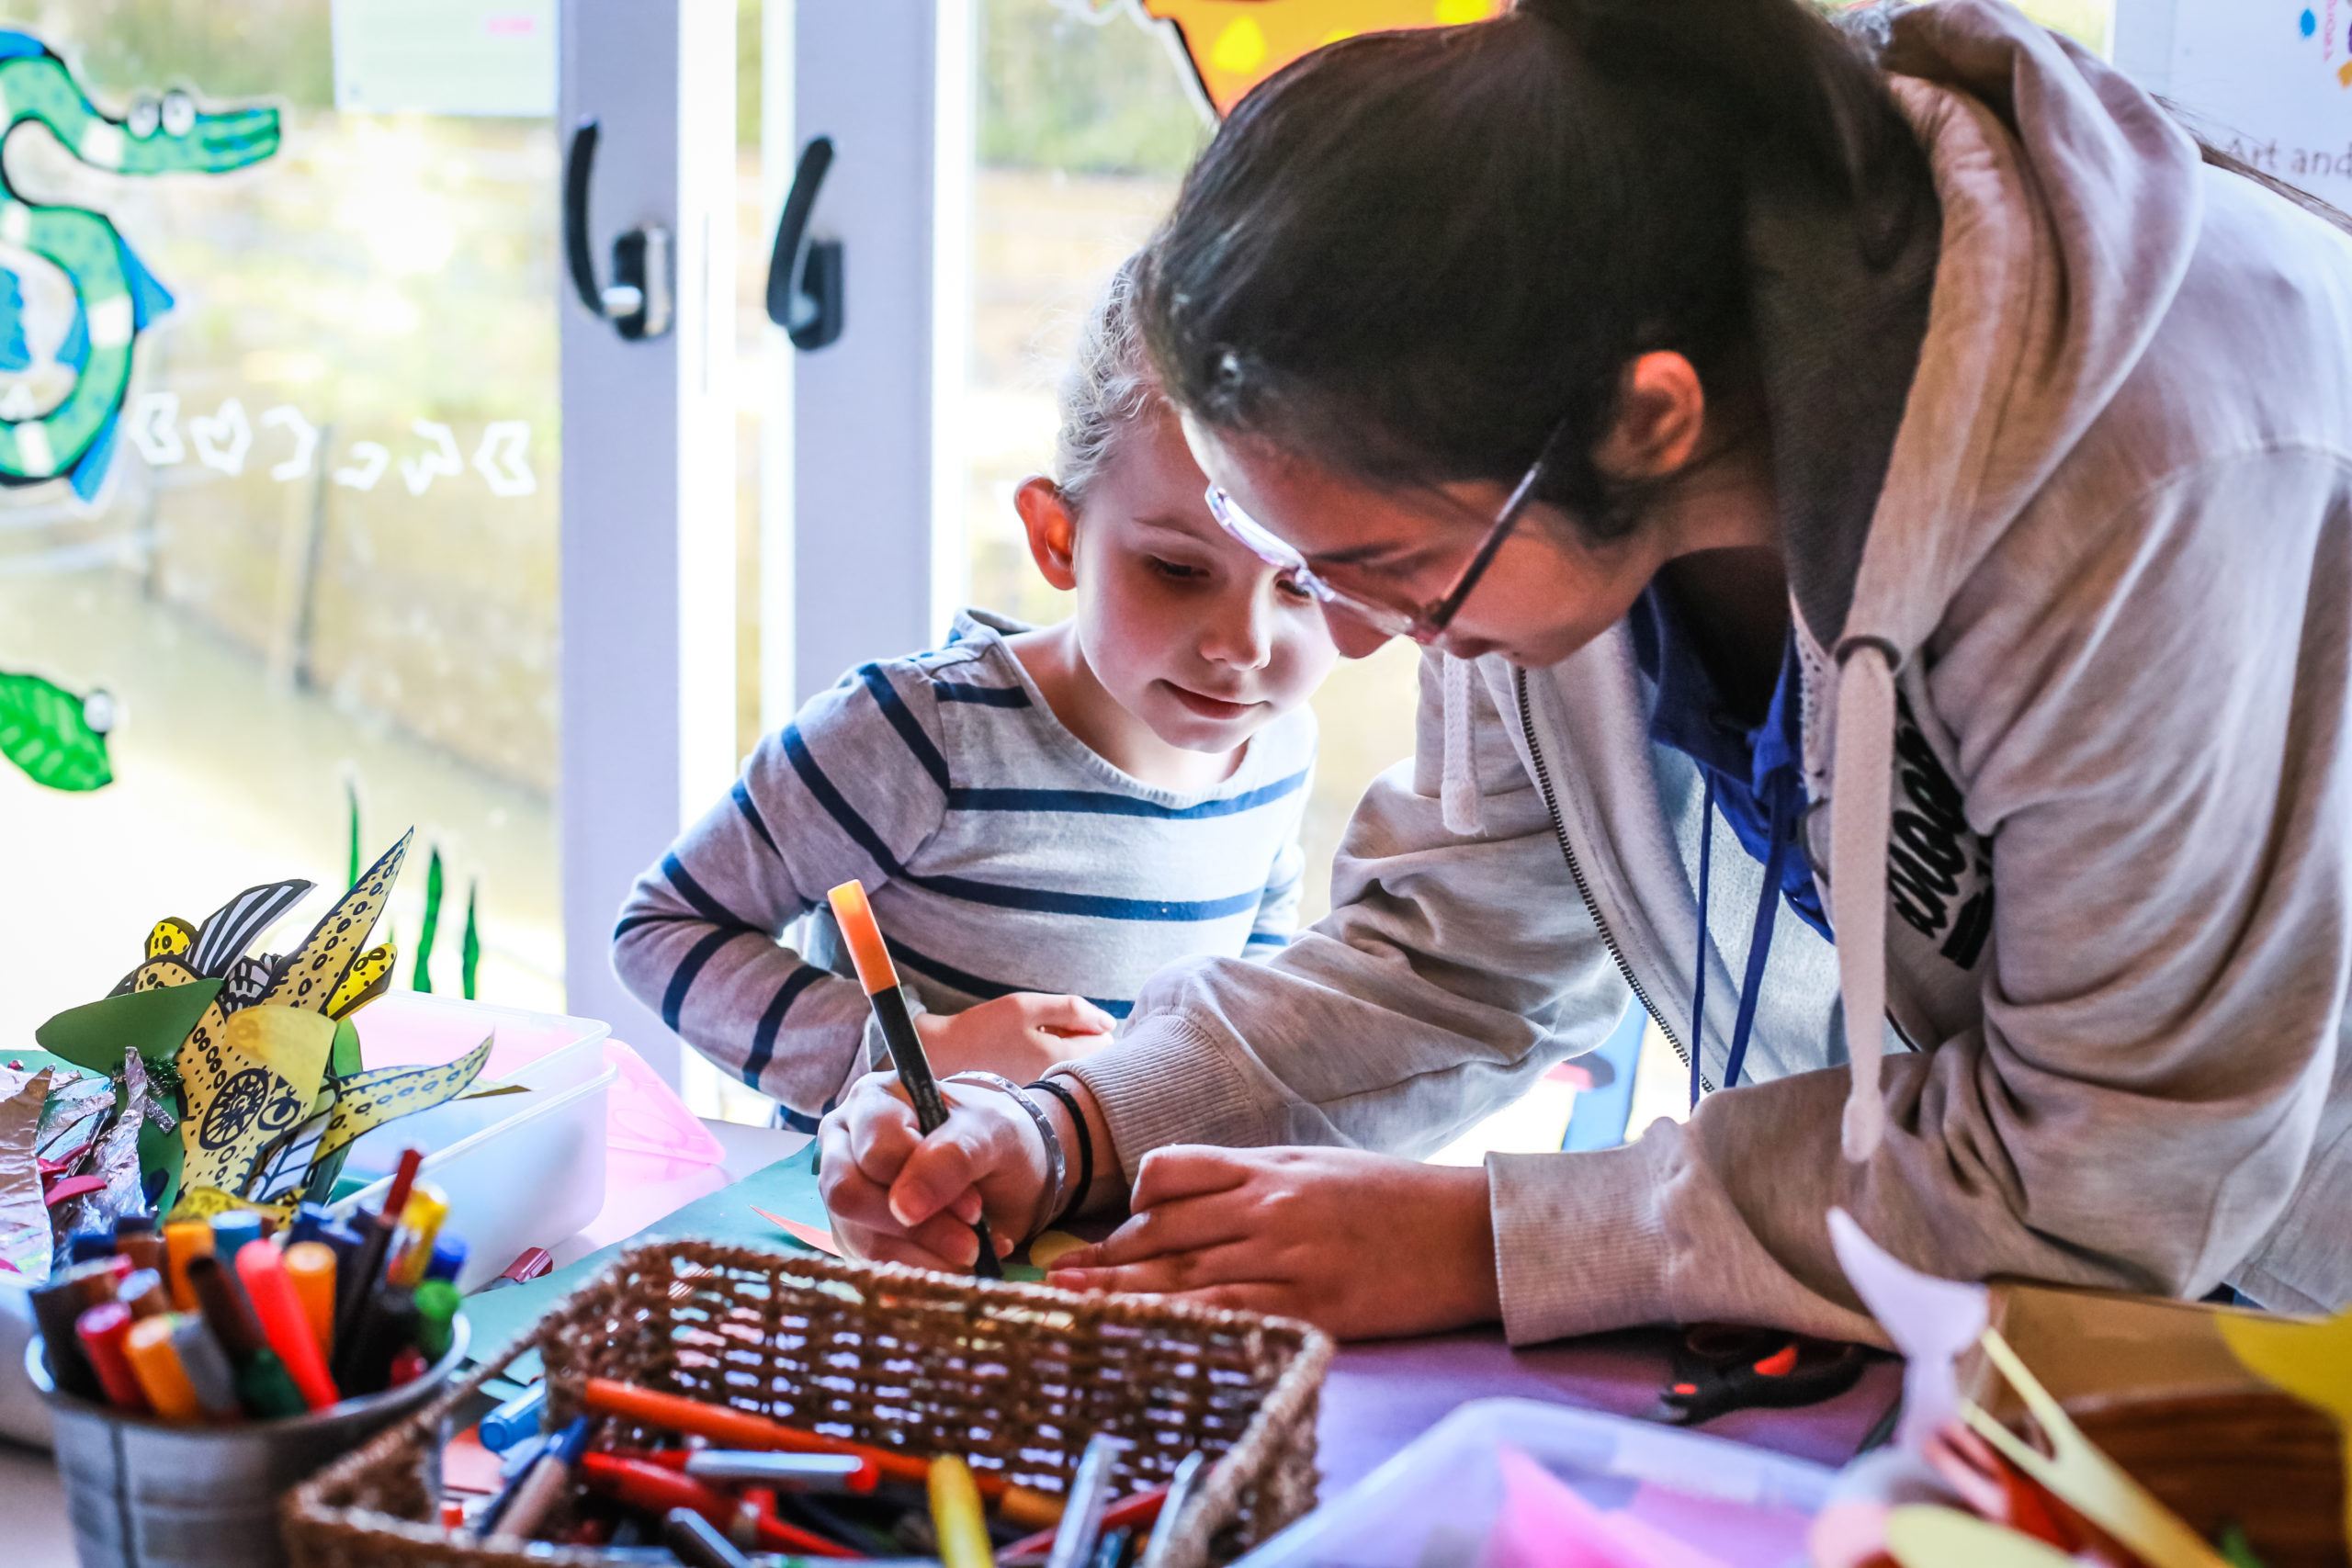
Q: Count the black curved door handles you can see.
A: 2